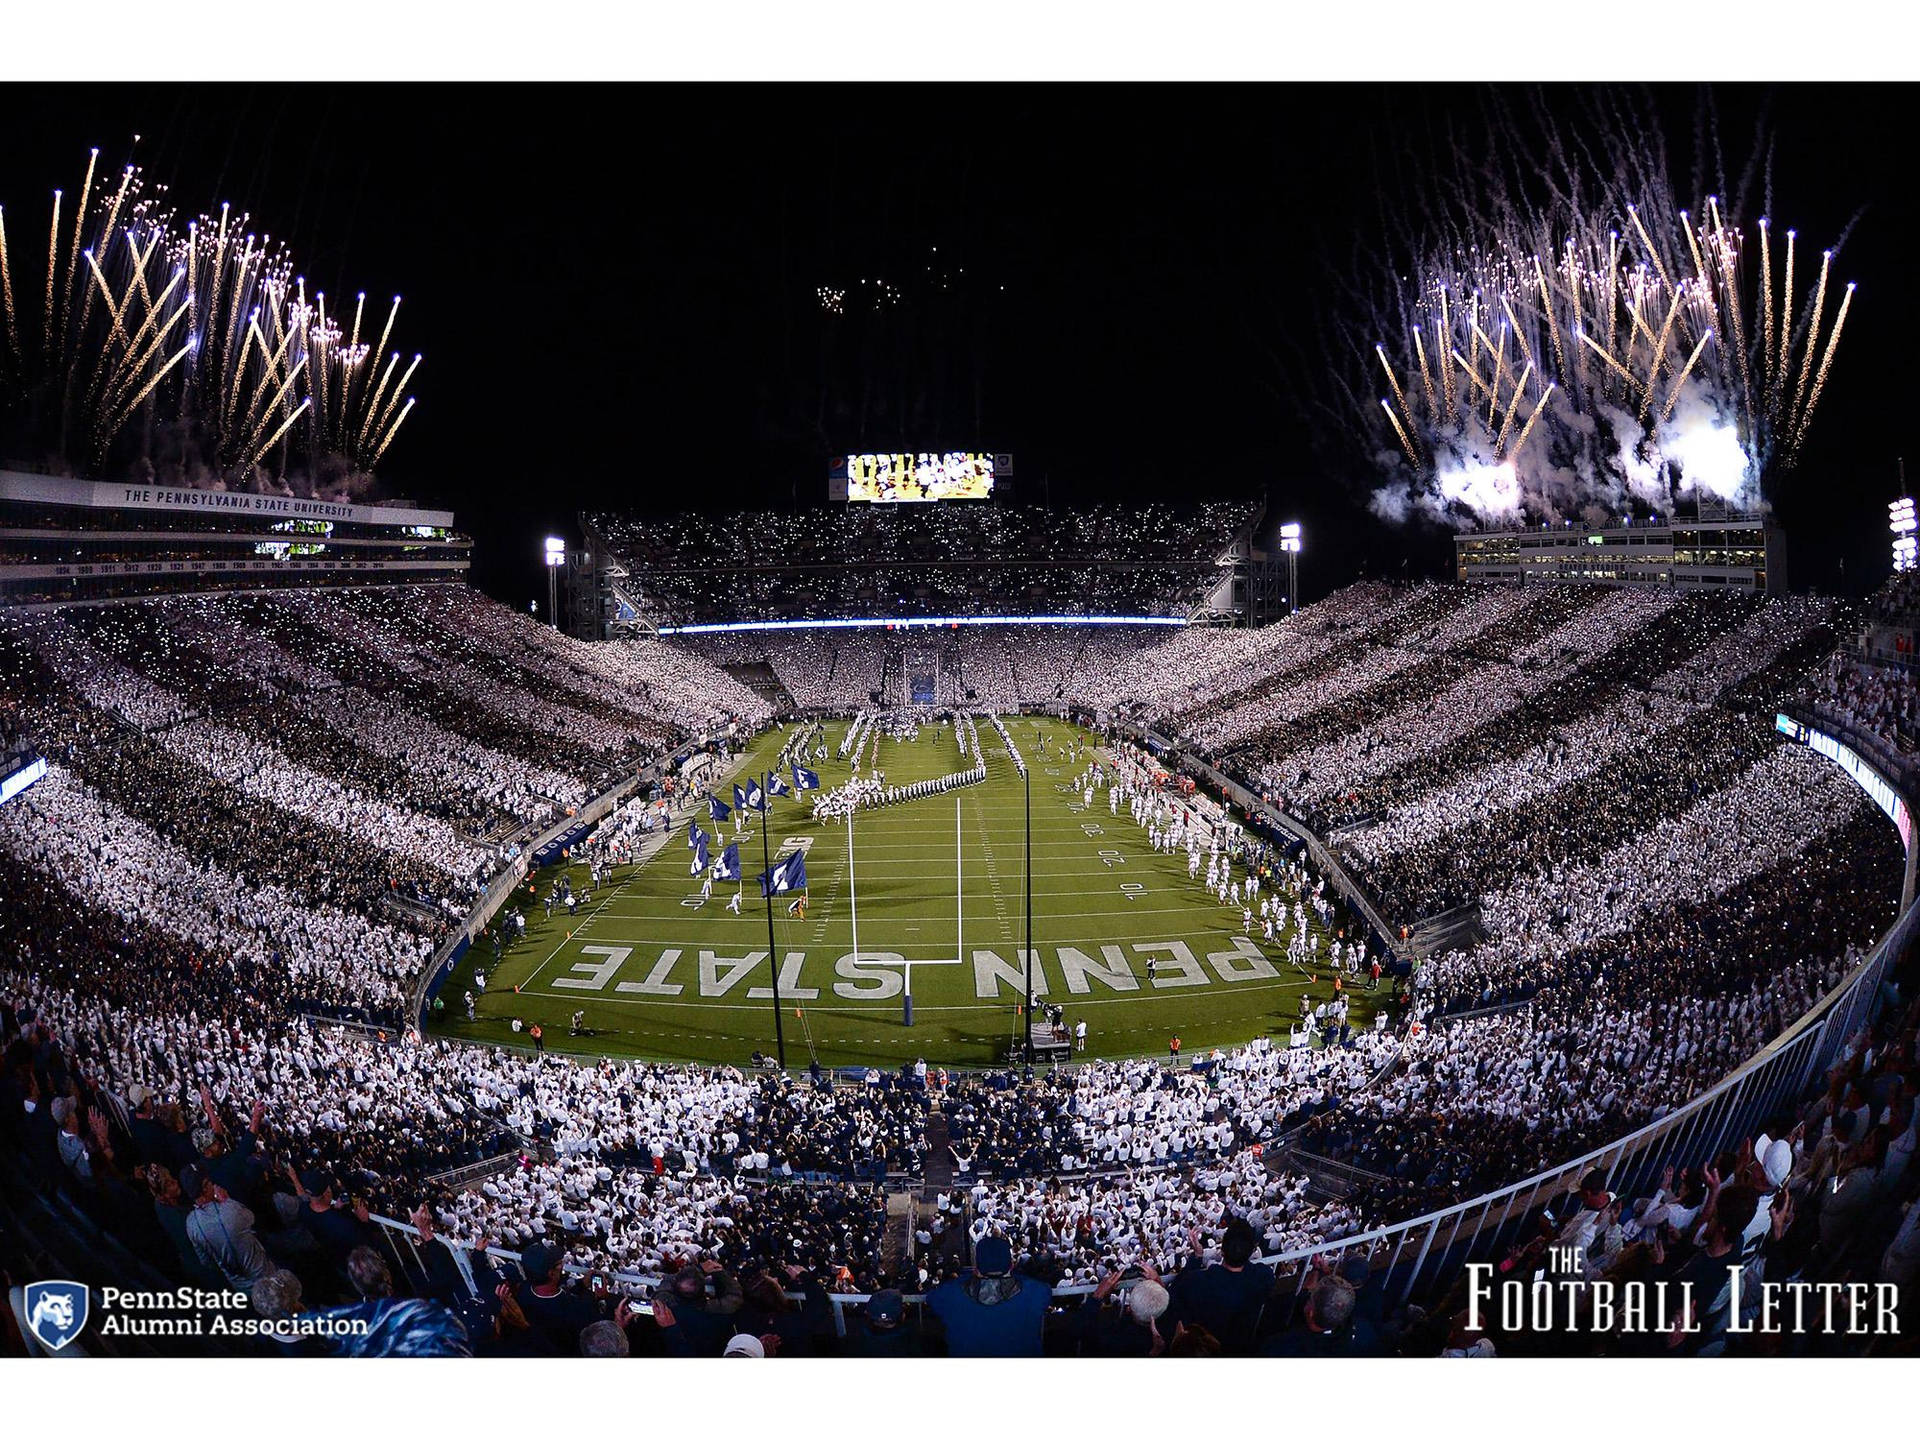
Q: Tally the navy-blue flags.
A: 9